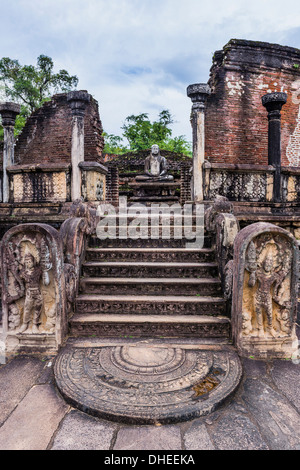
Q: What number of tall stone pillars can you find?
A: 4